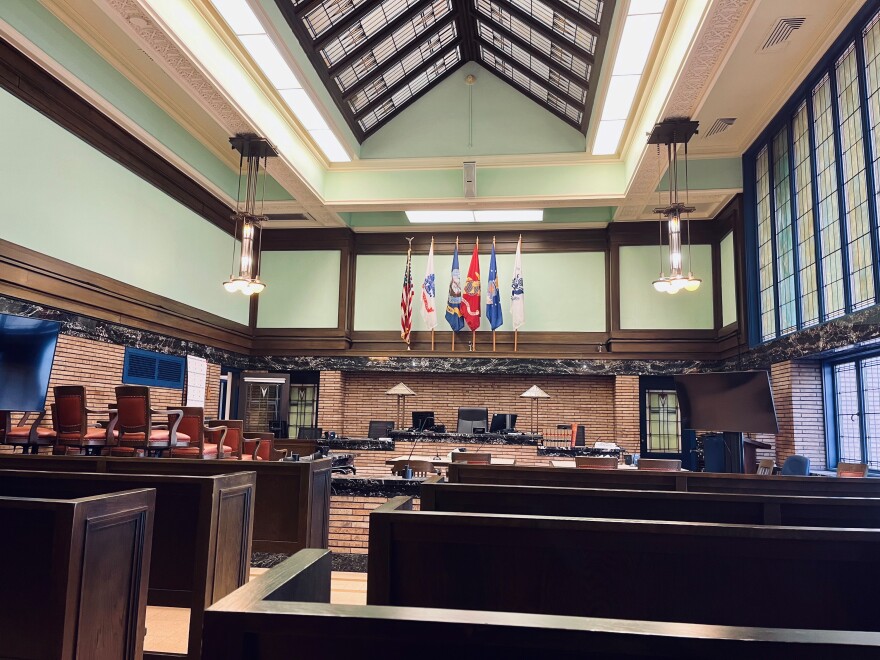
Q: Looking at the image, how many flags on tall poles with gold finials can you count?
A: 6